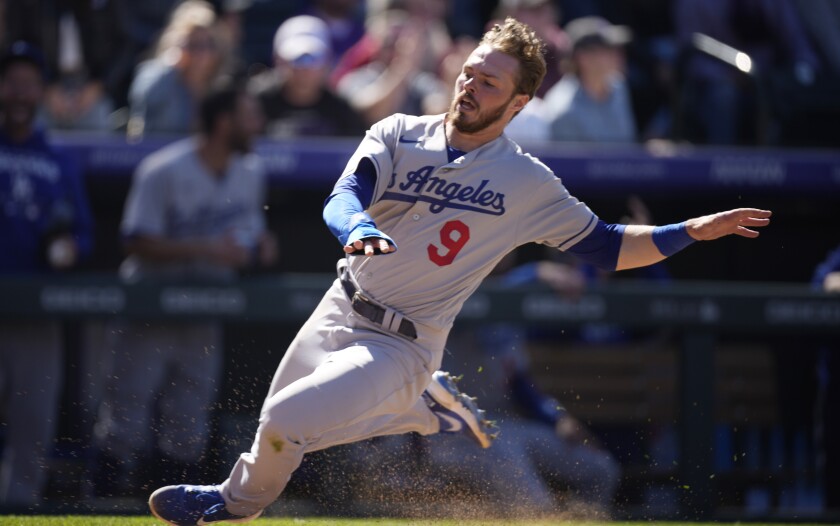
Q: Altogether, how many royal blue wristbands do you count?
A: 1